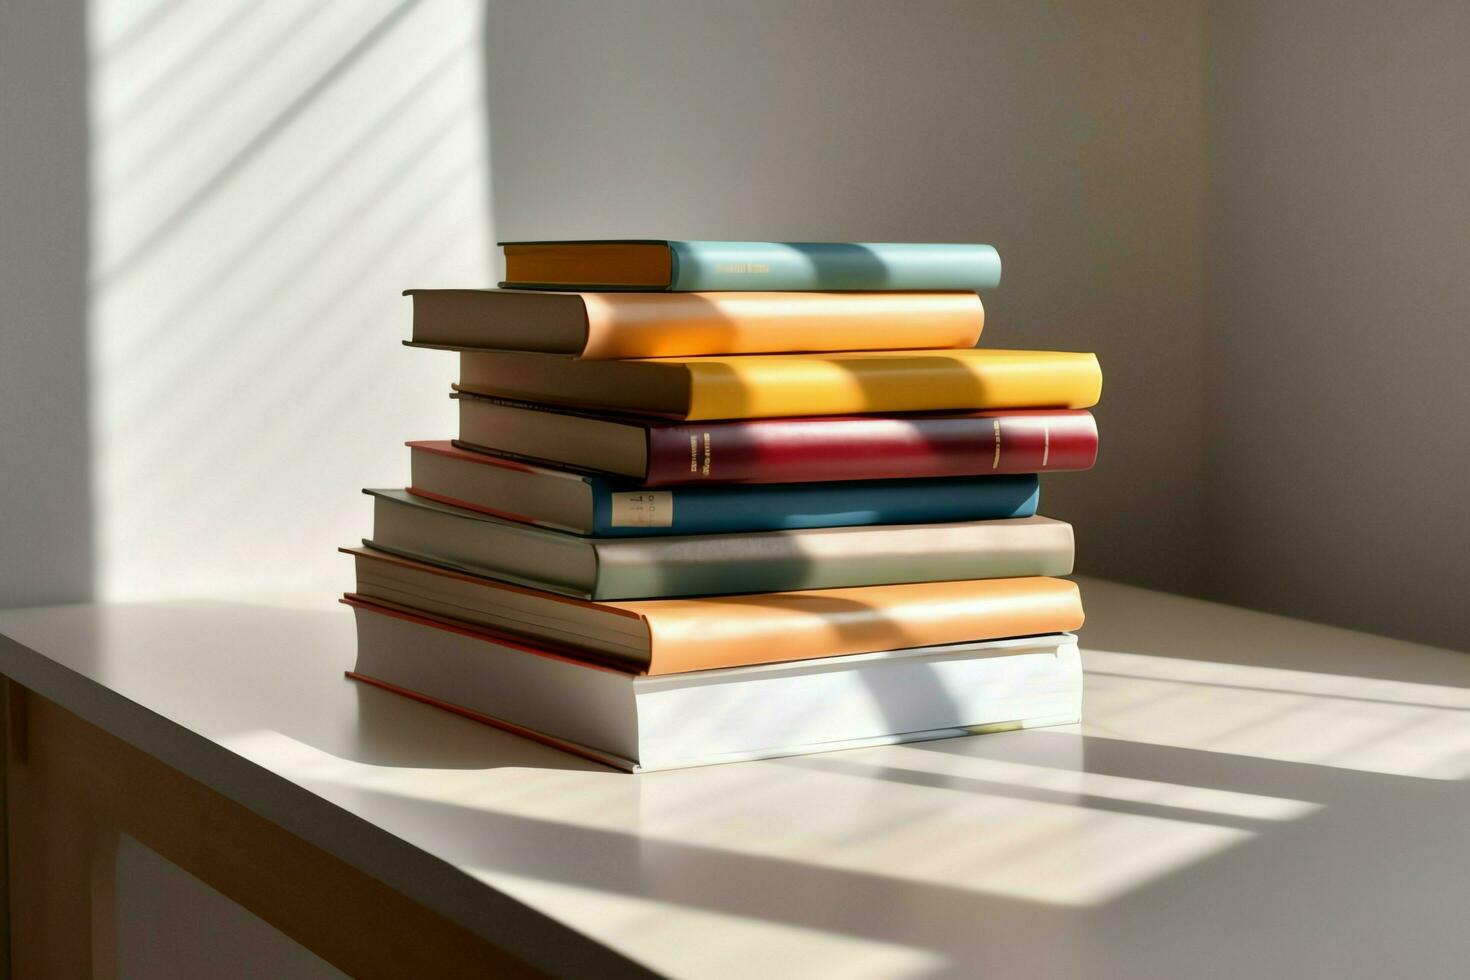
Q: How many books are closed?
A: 8